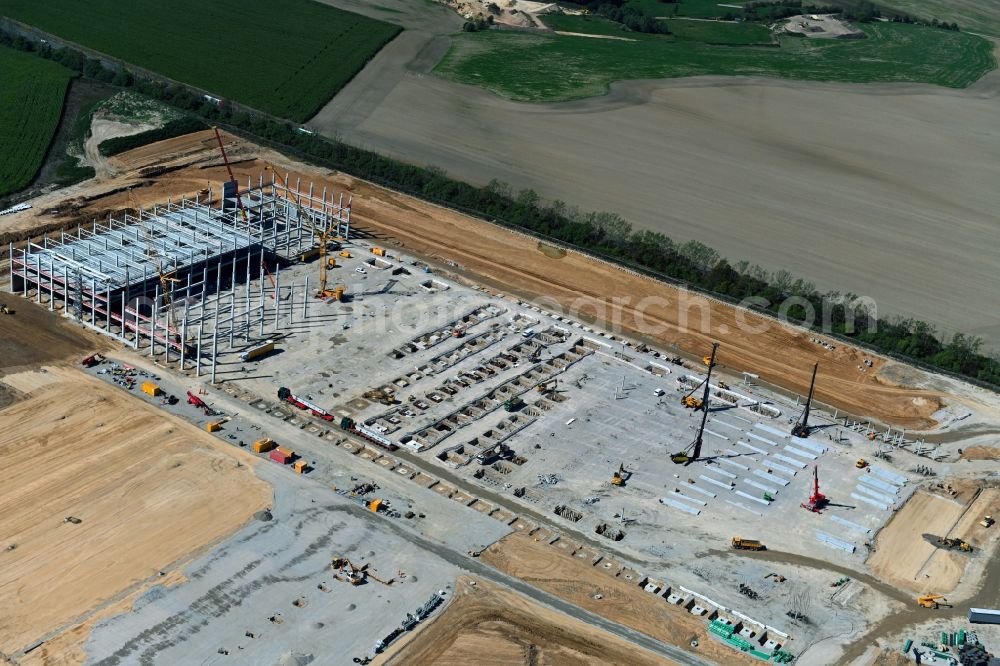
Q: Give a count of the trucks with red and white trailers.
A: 2